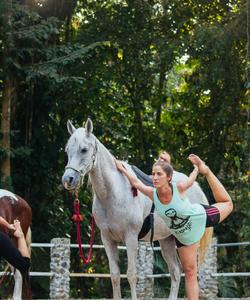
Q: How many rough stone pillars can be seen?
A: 3